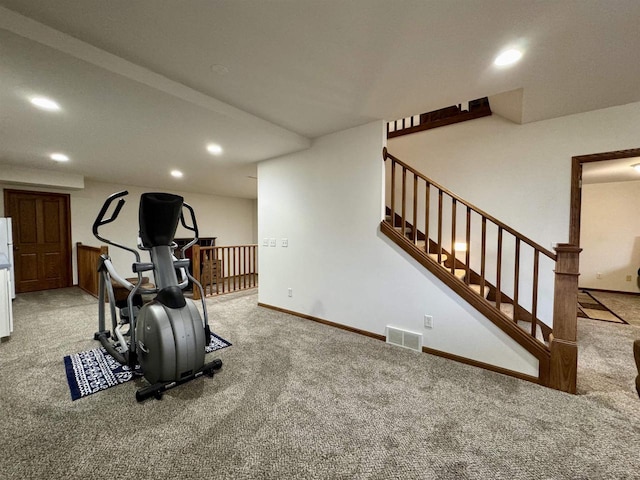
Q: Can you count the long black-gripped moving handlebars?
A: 2